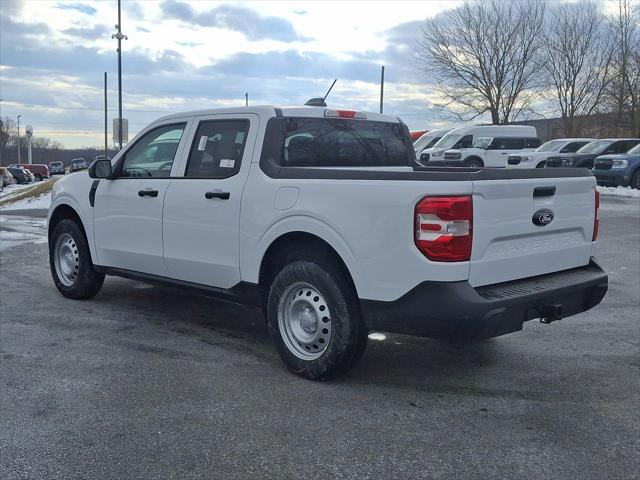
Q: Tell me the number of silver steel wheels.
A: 2